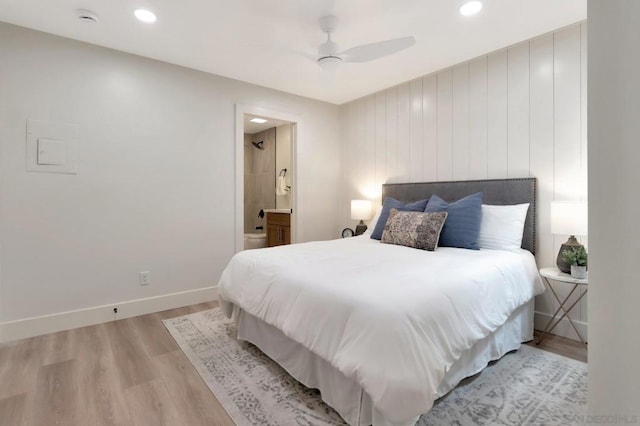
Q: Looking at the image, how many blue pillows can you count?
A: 2